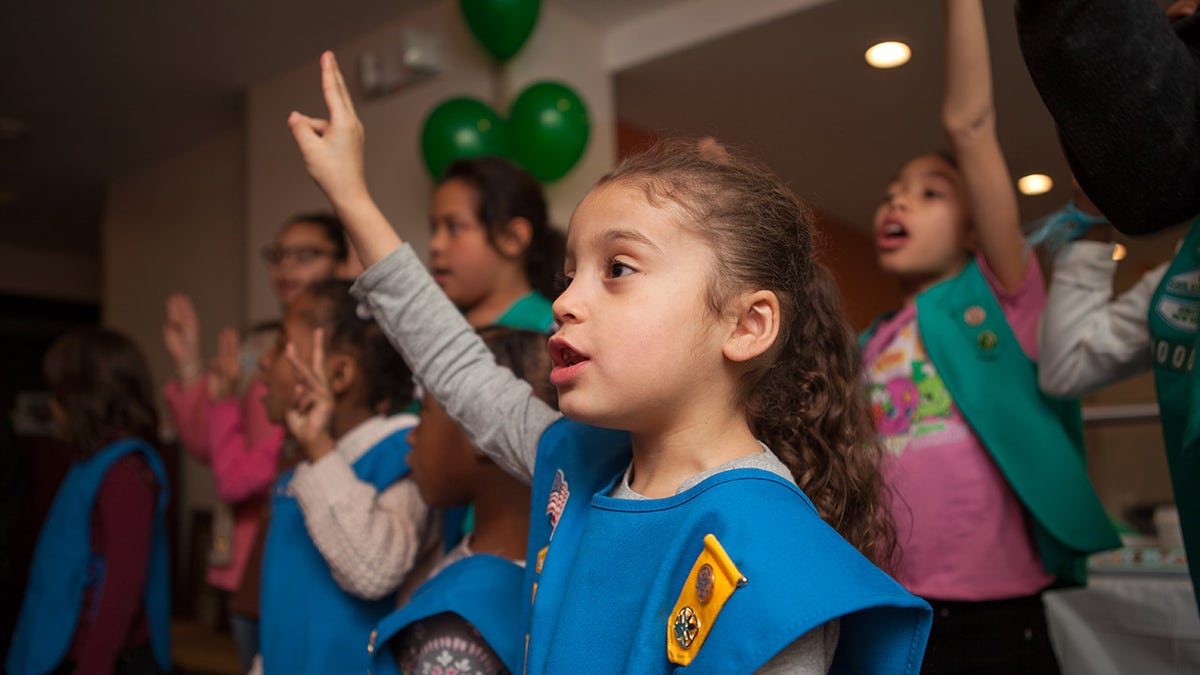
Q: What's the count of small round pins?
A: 4